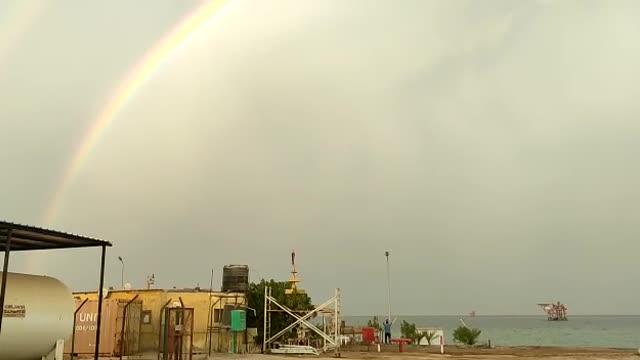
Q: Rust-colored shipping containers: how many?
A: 1